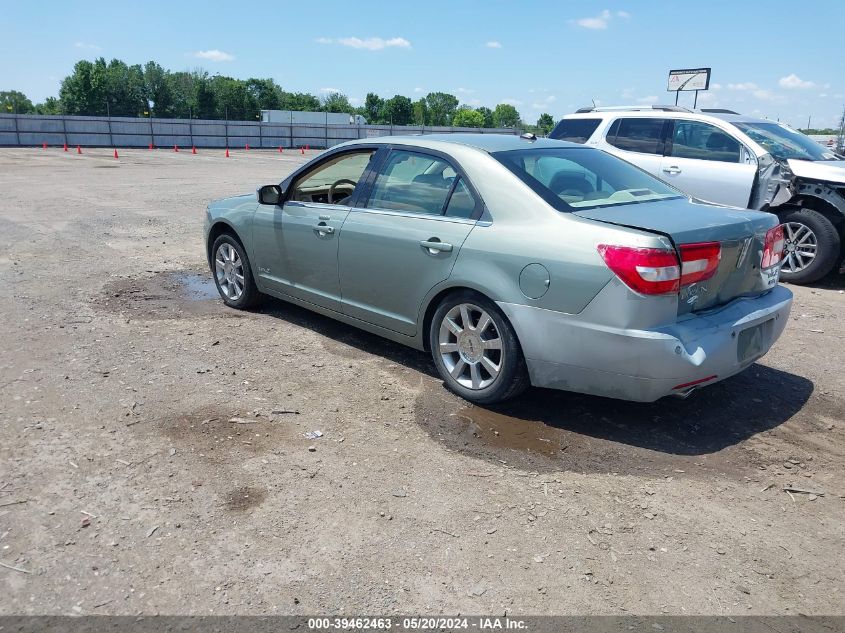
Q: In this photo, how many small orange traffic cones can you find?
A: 12